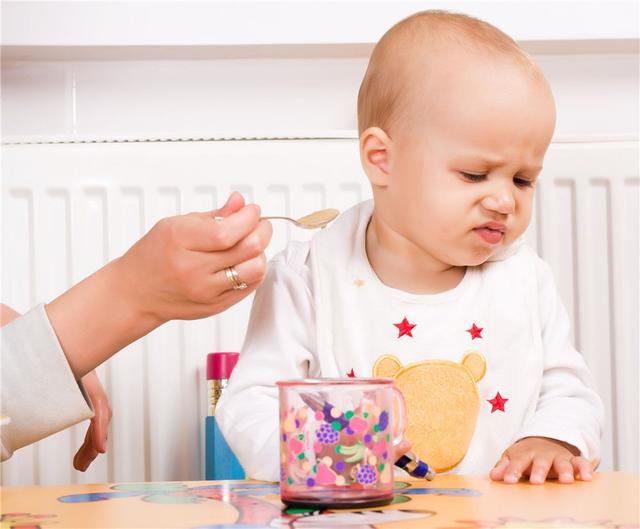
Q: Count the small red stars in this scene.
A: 4